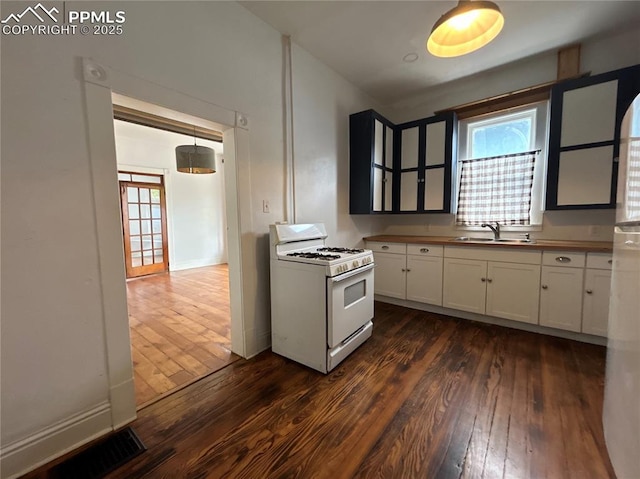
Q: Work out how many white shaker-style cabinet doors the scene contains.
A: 6